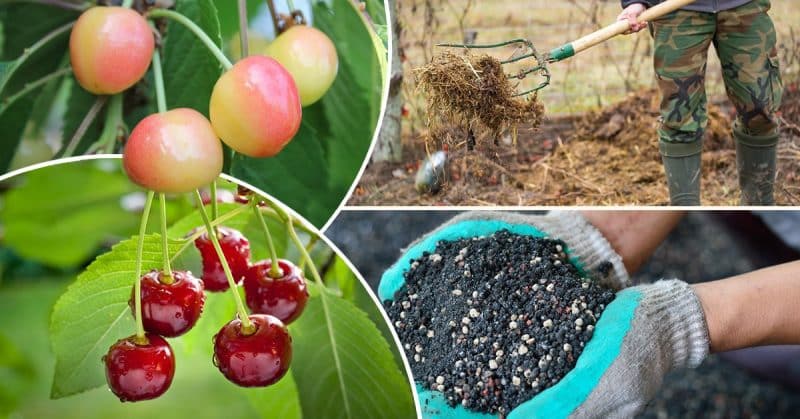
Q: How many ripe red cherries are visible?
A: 5